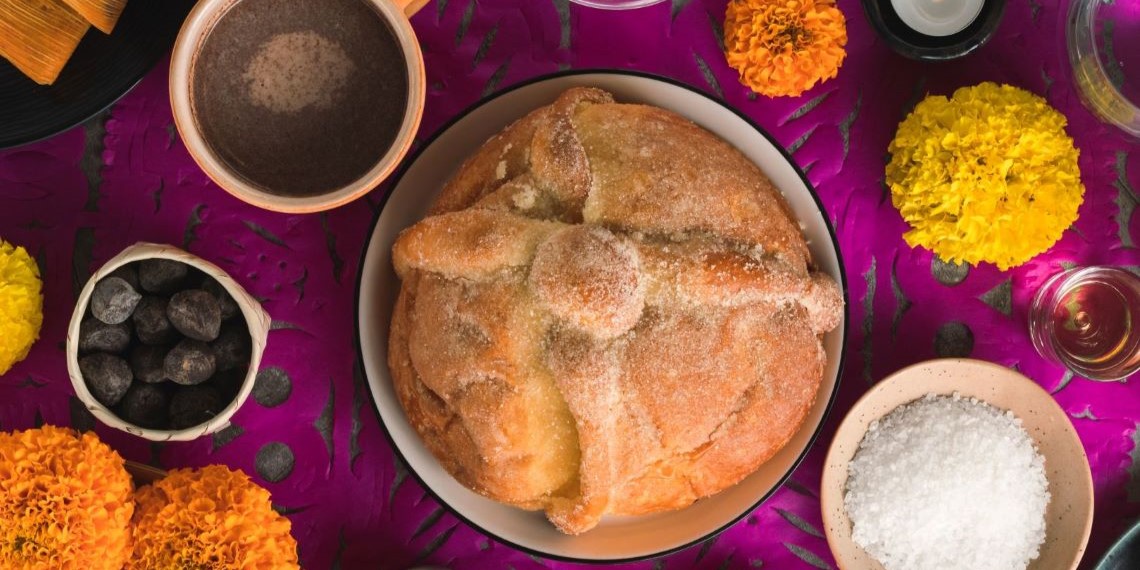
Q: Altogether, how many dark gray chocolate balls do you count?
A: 13